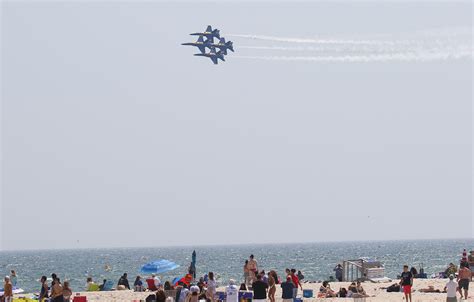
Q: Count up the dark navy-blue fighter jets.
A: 4